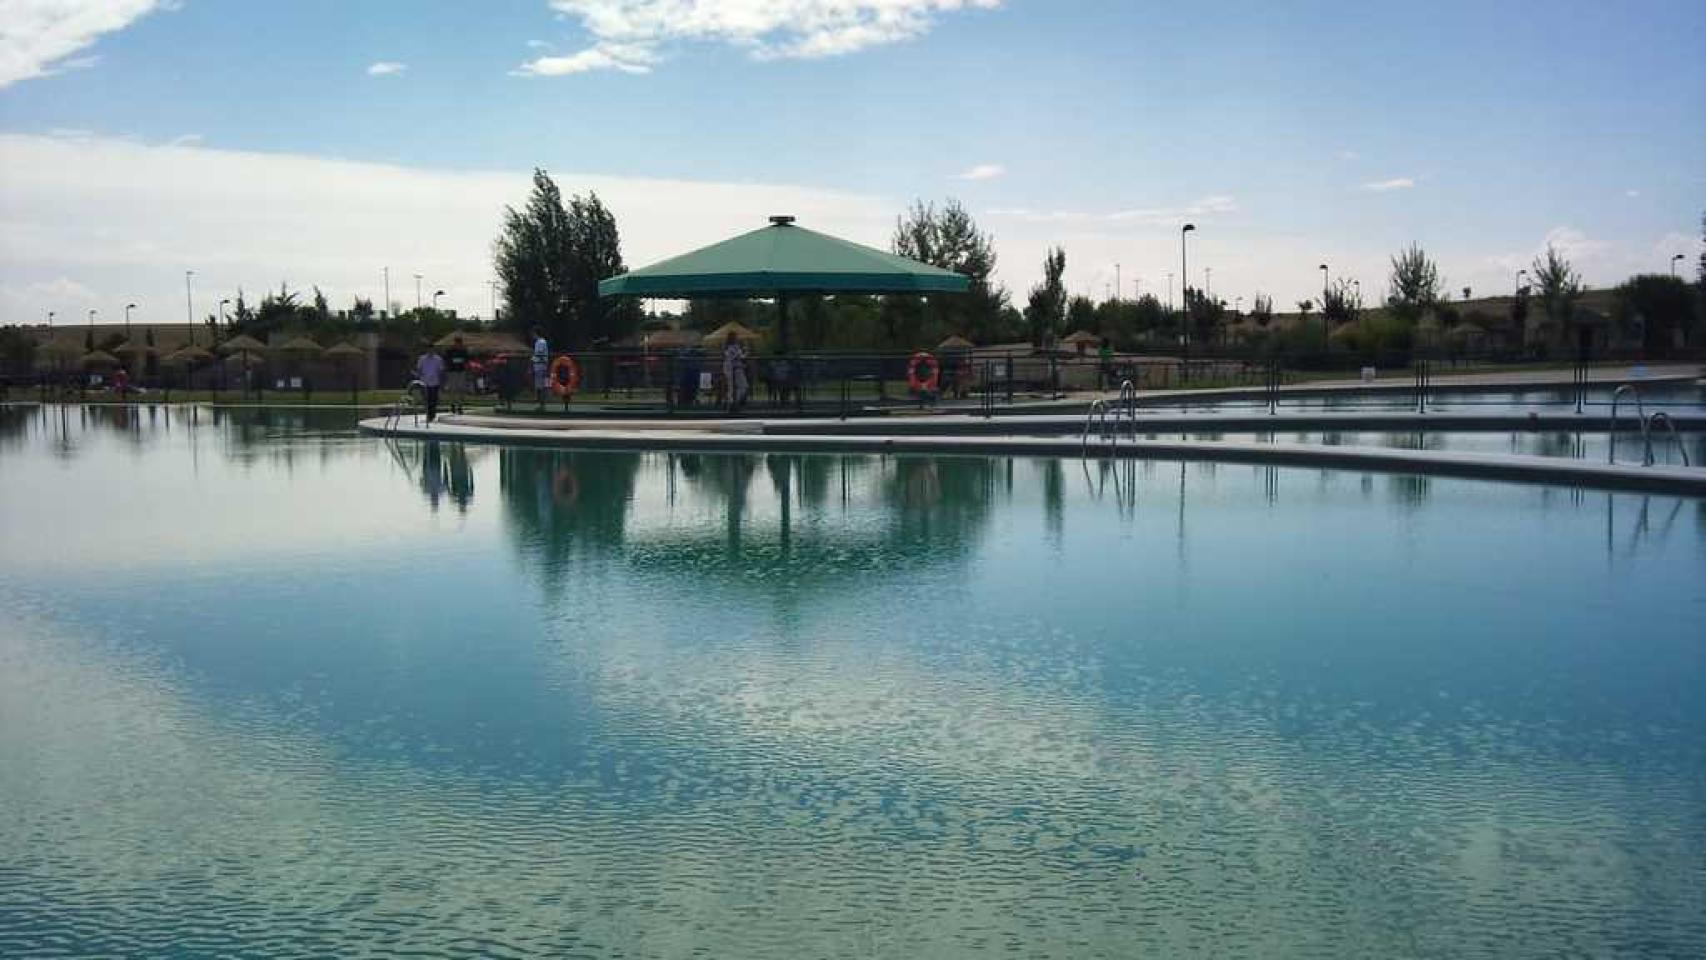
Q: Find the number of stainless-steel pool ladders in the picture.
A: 3